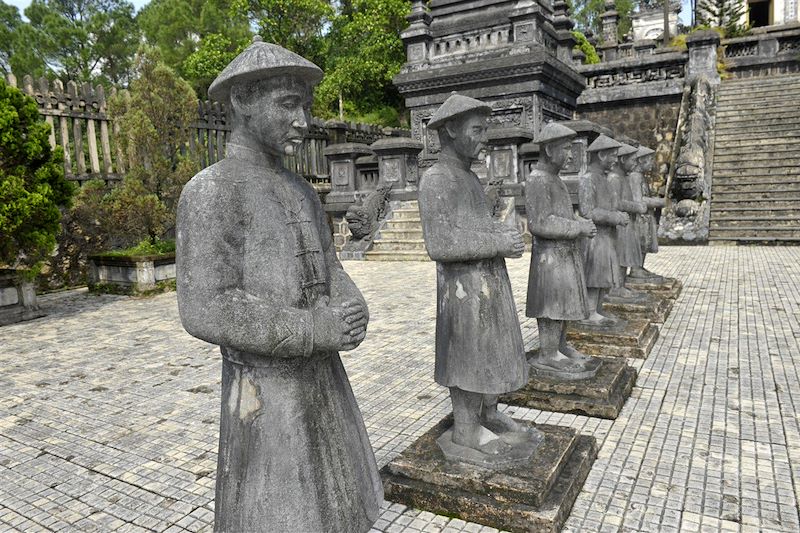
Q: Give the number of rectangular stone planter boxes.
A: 2